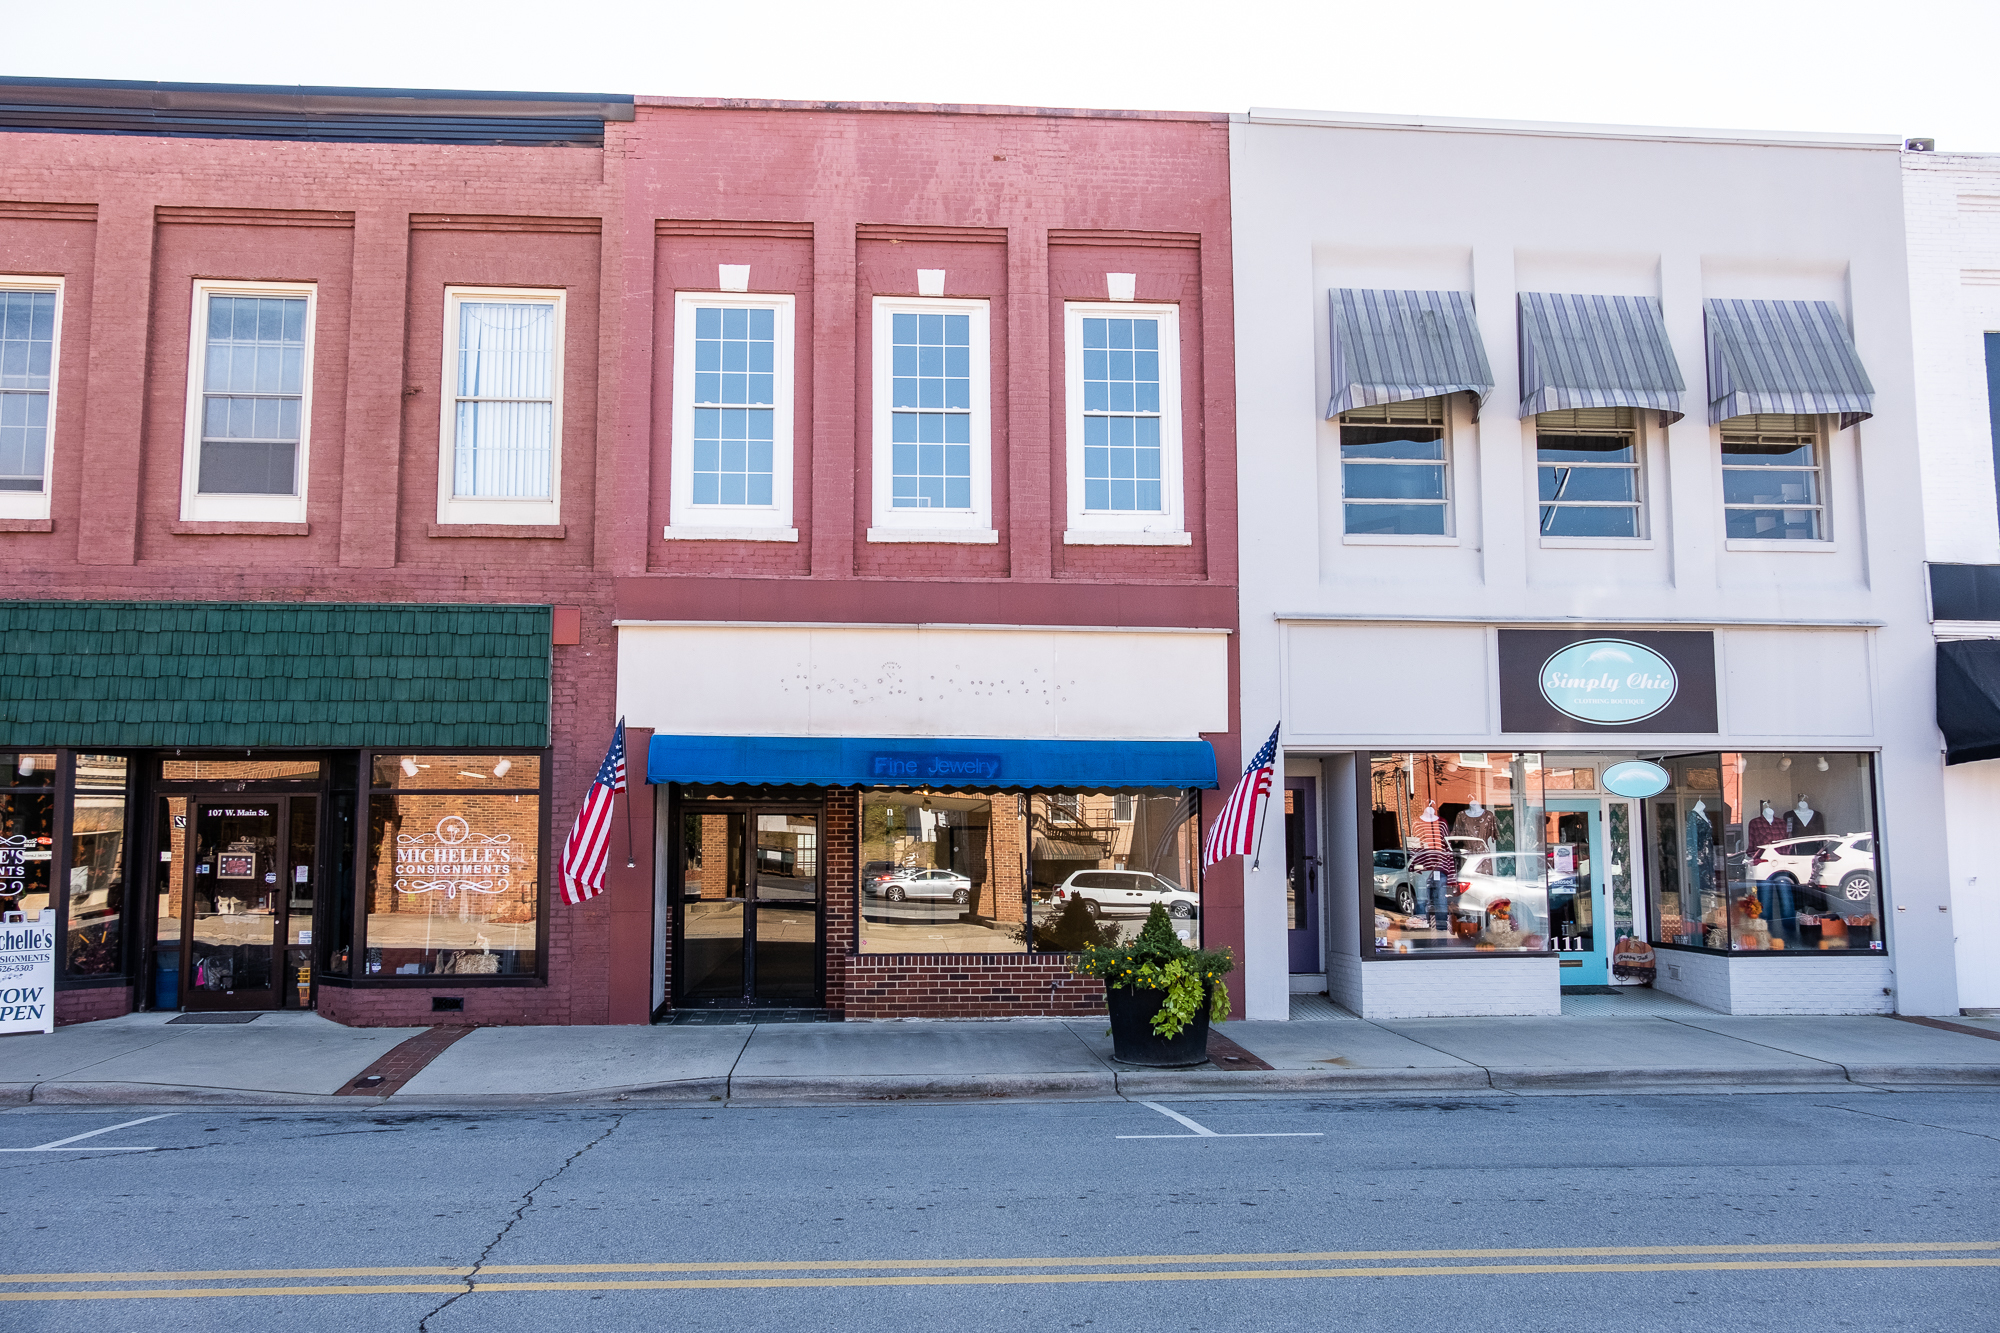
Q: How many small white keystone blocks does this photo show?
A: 3